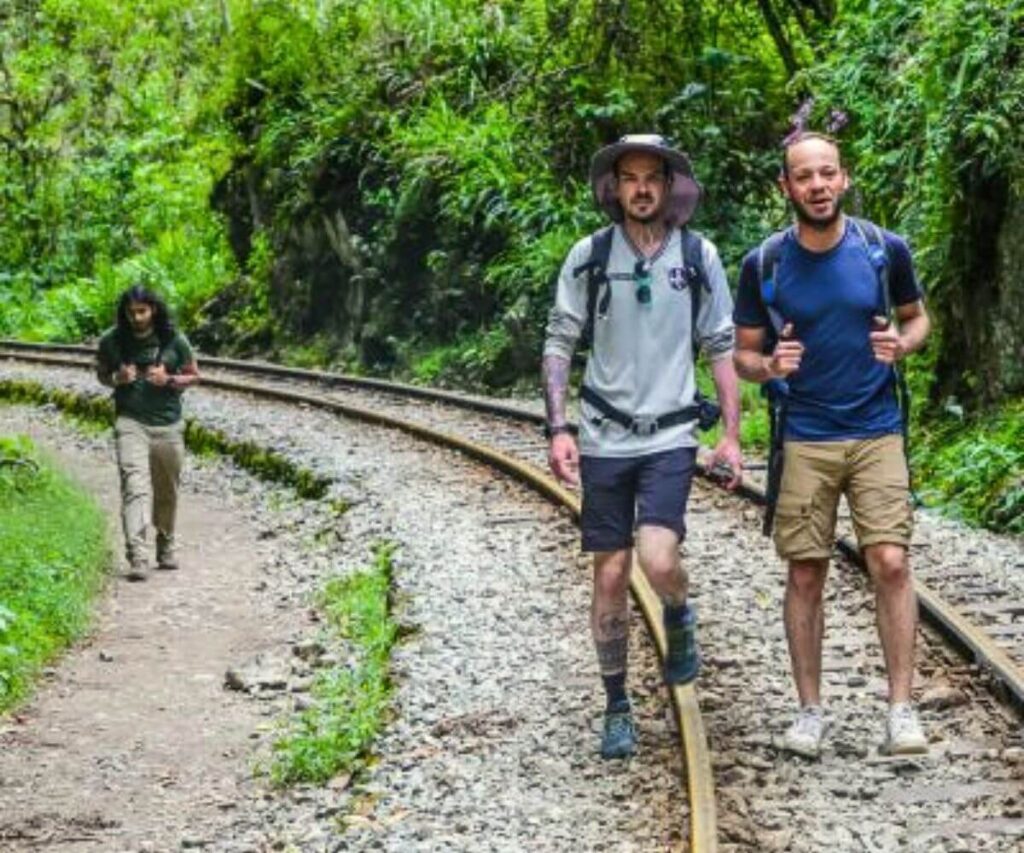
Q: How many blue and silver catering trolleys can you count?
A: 0